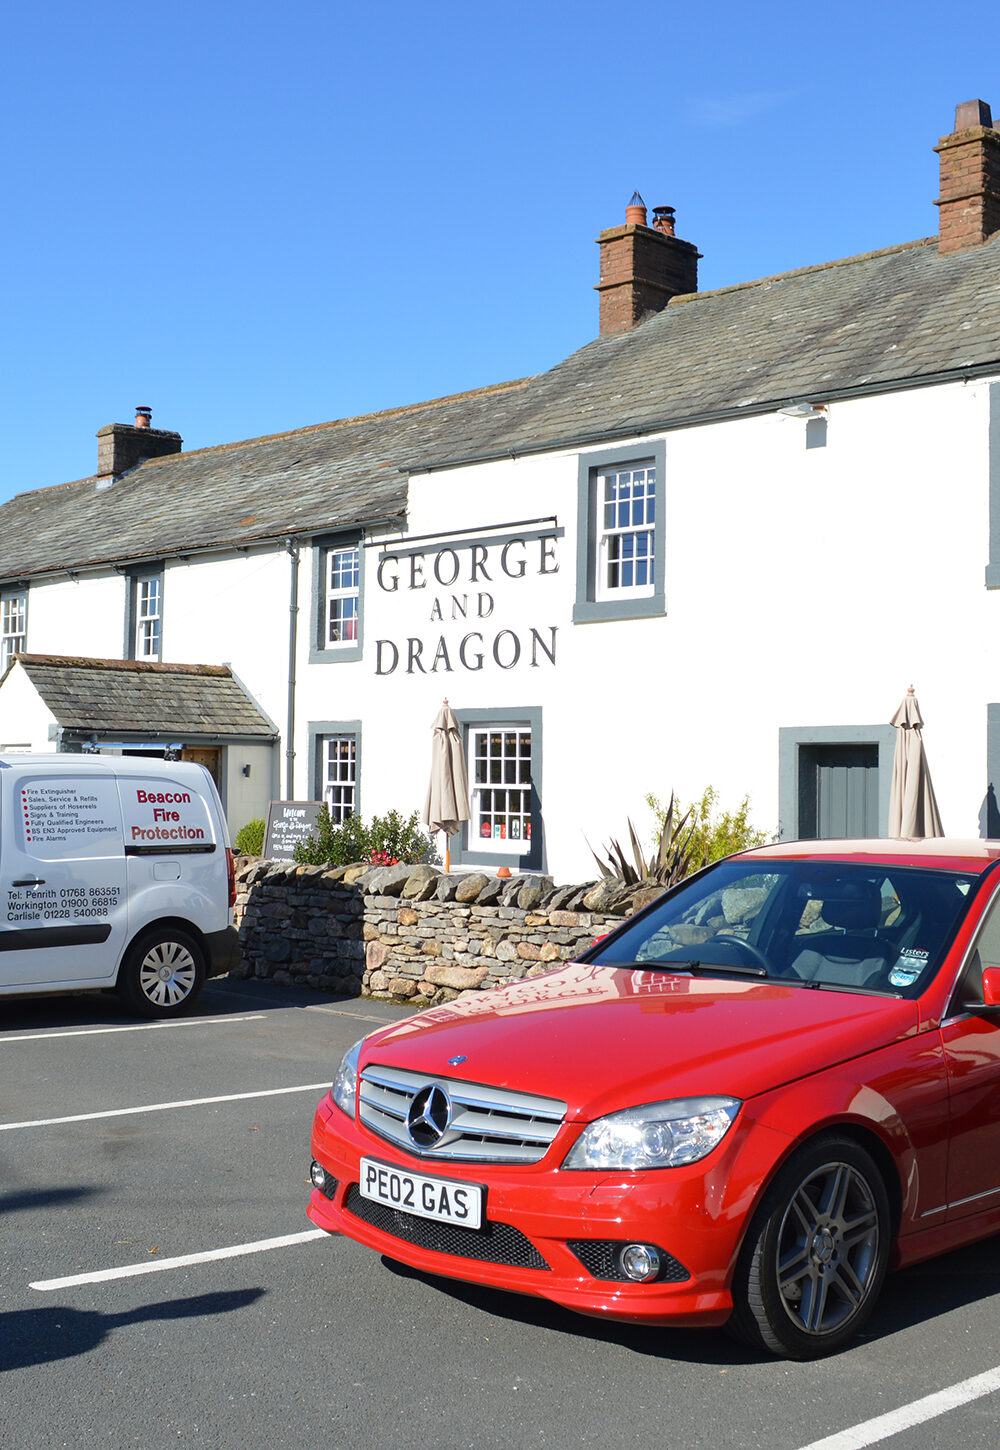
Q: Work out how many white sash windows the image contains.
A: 6